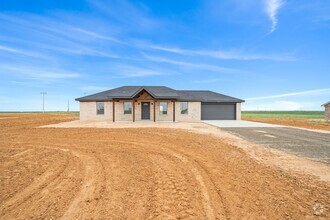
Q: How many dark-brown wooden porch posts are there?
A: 4